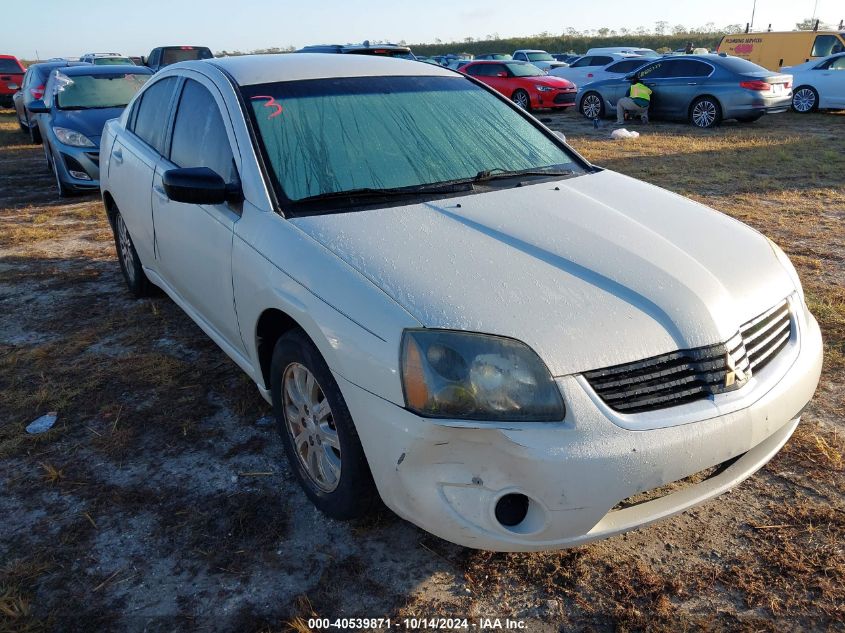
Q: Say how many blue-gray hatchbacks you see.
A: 1